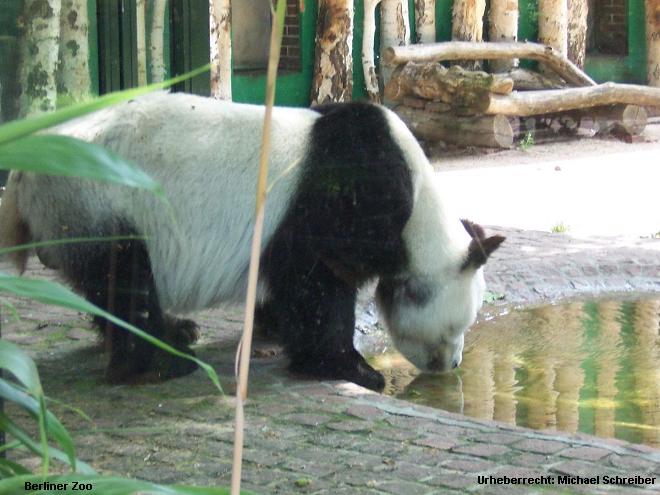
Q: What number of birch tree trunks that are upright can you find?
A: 14